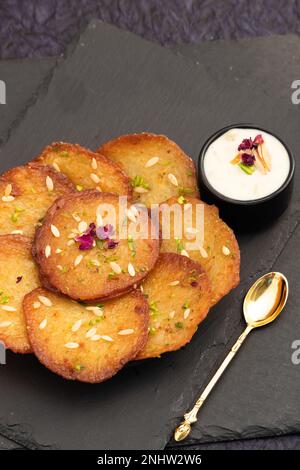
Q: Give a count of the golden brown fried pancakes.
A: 8